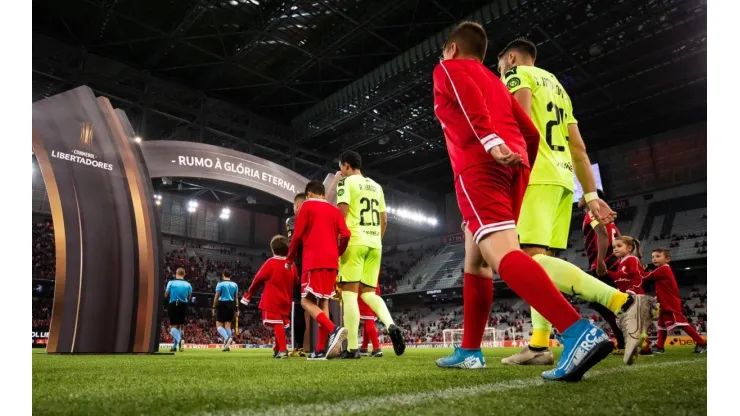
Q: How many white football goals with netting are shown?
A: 1